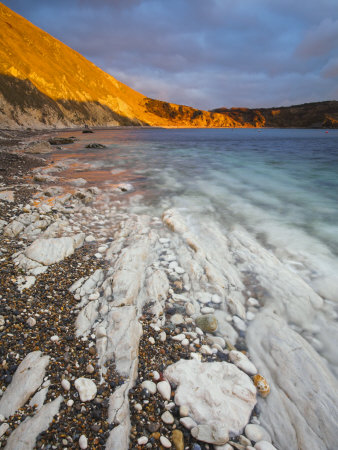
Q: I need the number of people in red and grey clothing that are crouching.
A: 0